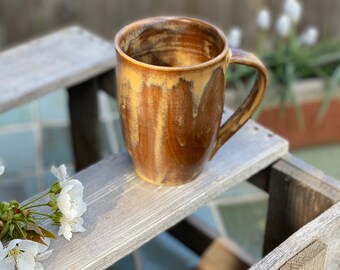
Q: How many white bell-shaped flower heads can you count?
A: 5